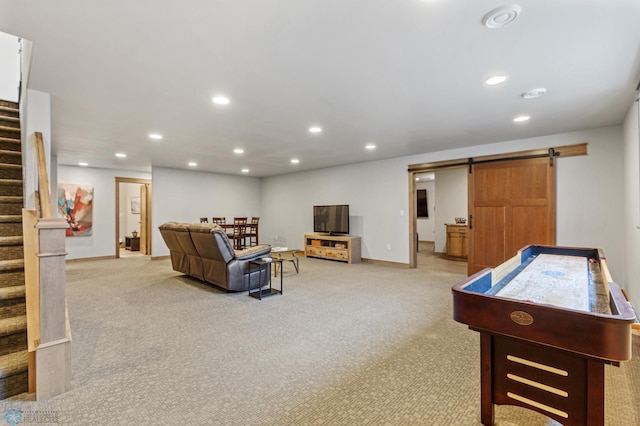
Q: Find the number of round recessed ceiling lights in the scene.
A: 12